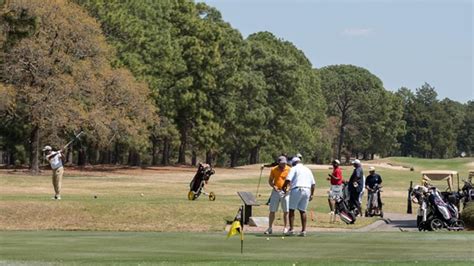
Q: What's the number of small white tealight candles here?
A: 0